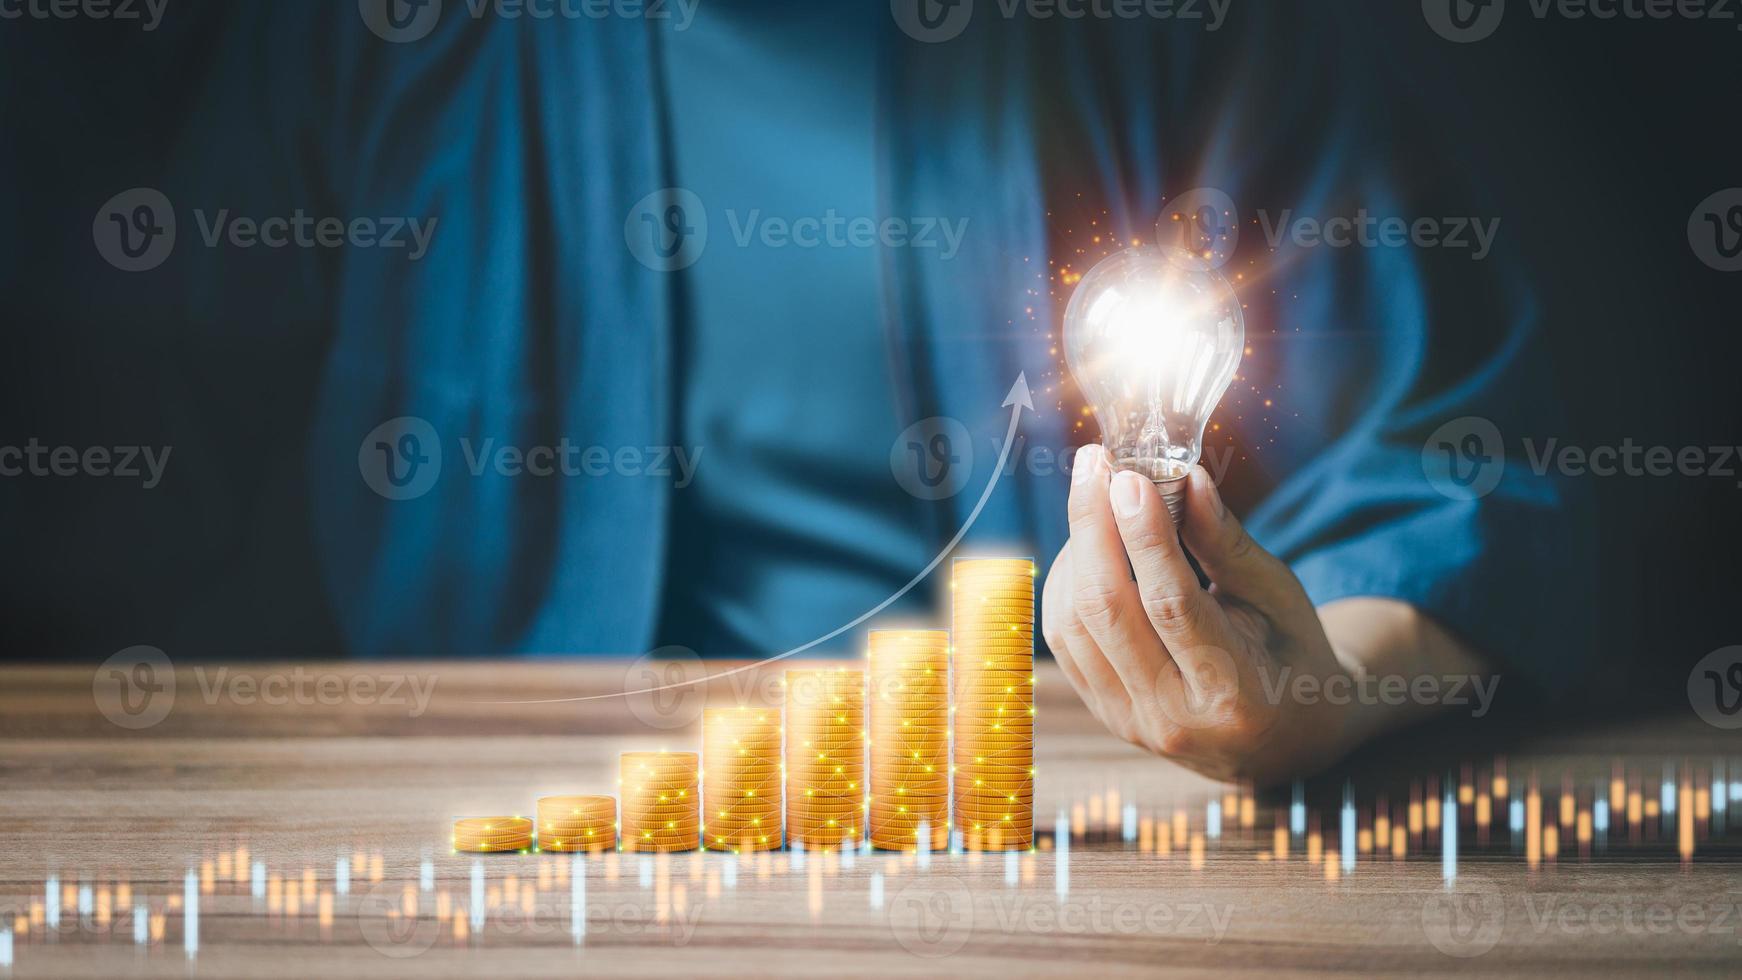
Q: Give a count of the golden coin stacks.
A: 7